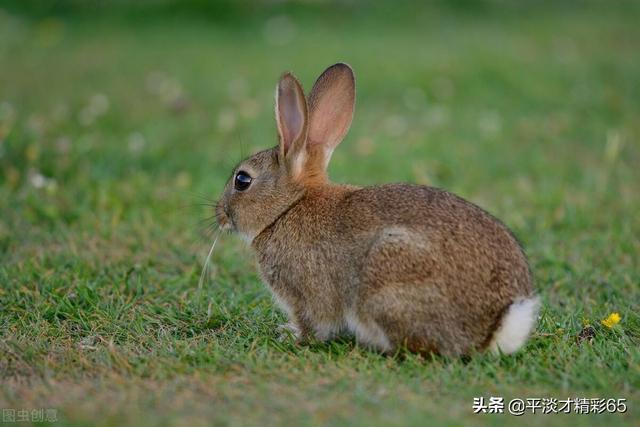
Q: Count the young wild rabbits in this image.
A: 1